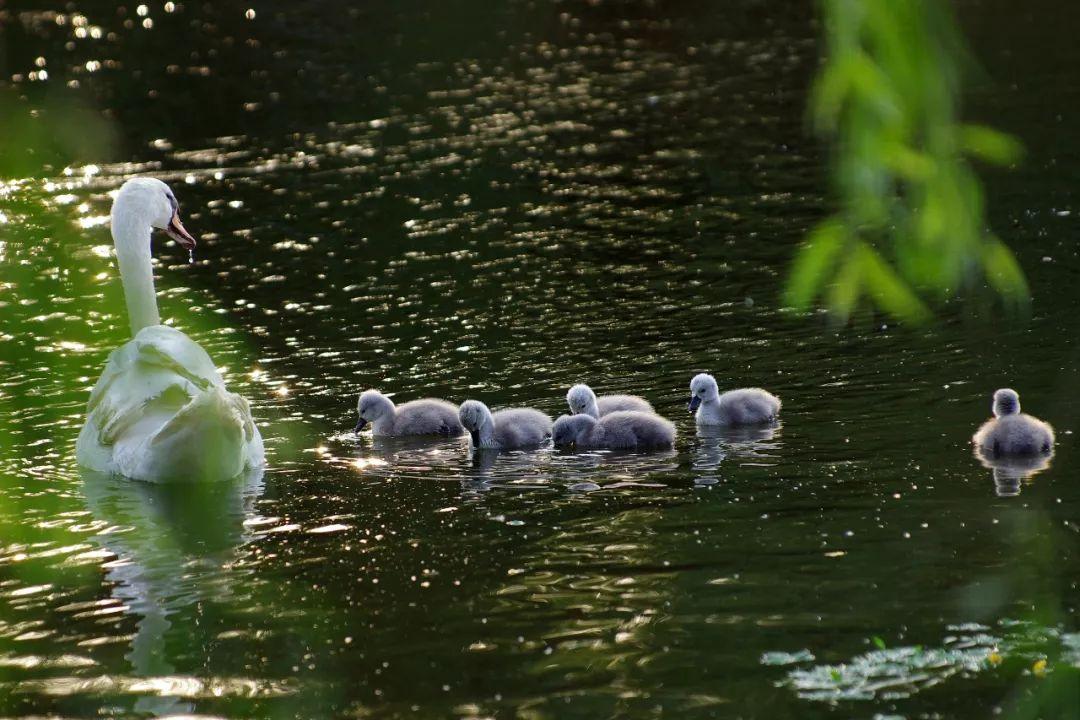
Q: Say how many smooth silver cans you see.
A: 0